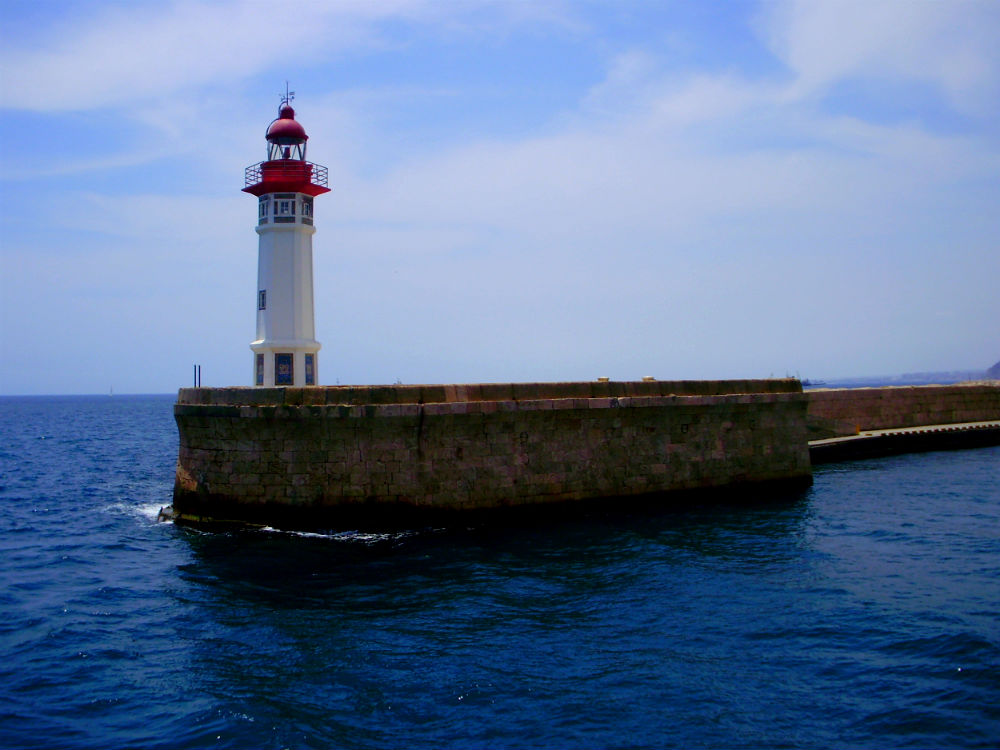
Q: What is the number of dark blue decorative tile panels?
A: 3